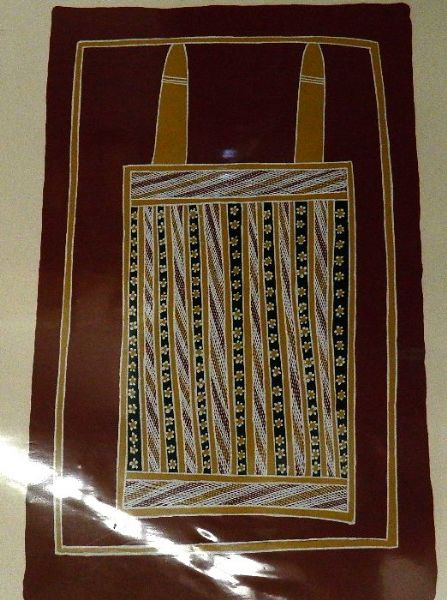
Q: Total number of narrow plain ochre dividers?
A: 12